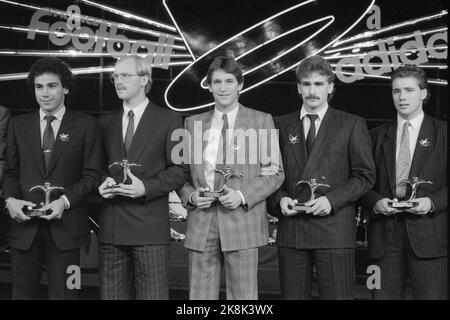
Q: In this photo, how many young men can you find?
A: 5